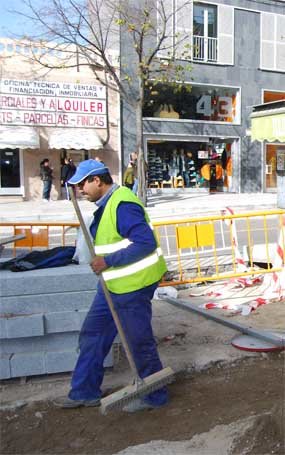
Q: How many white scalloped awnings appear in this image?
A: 2